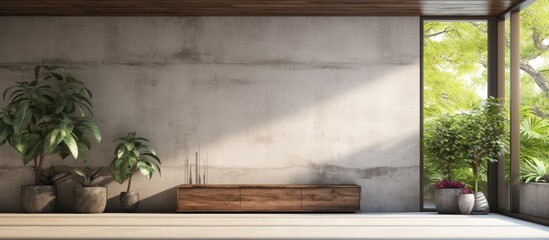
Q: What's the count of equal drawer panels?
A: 3